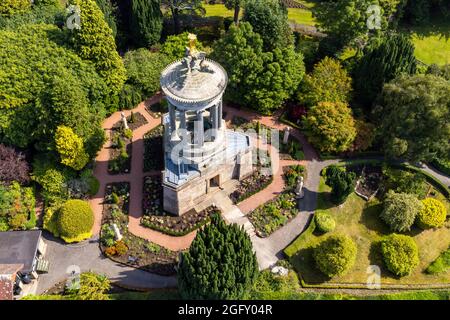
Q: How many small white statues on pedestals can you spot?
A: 4